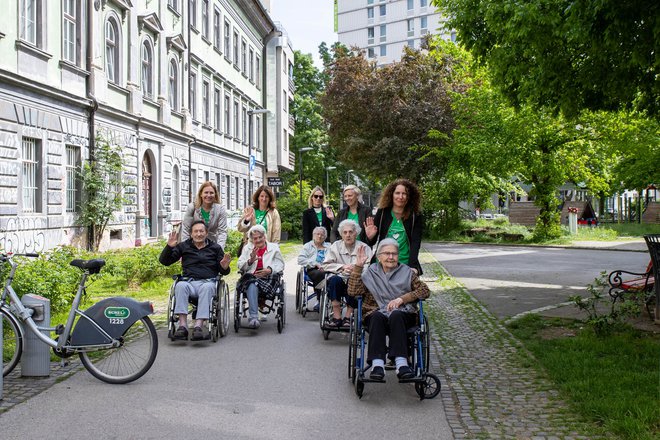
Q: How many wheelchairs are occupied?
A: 5